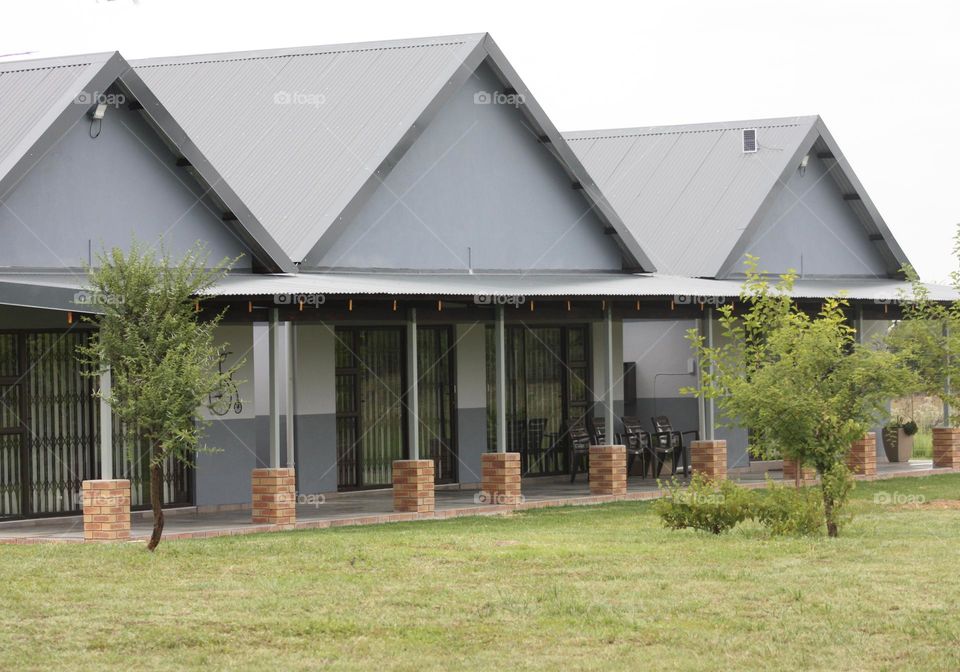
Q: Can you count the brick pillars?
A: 9